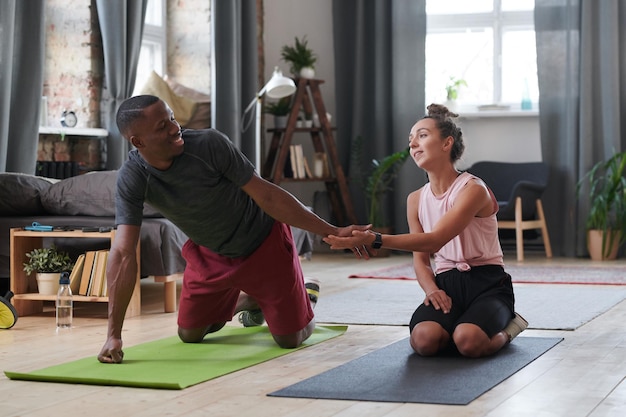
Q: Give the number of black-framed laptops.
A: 0